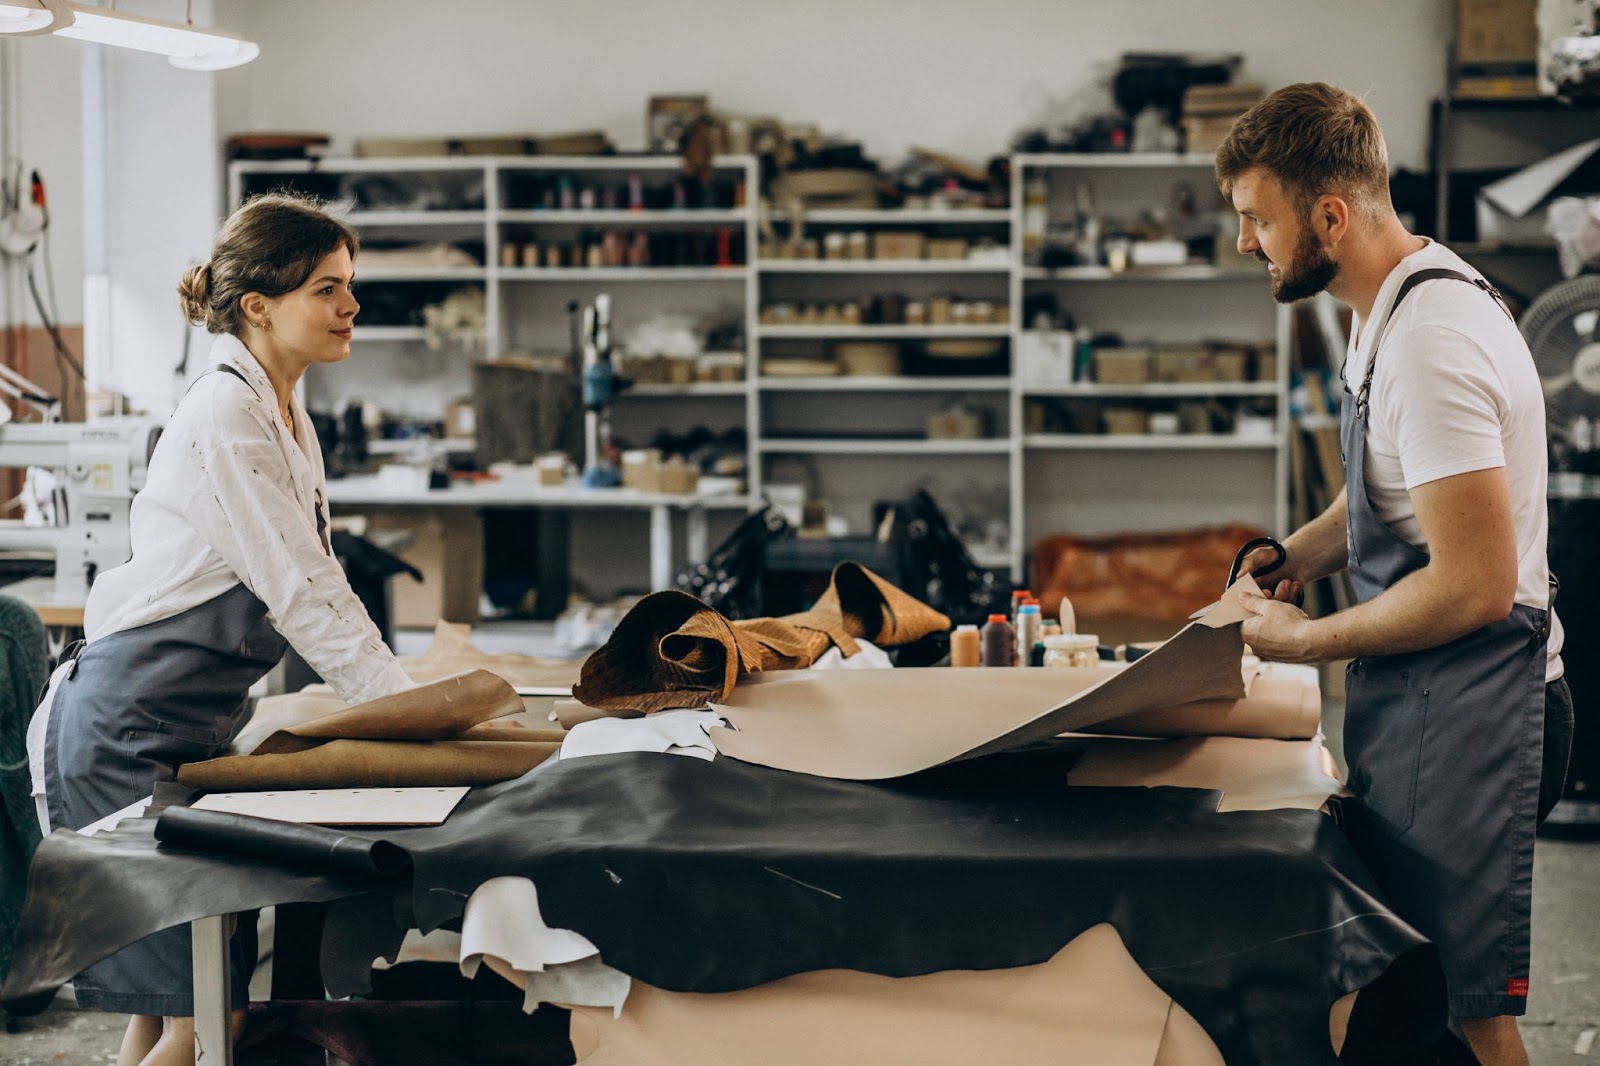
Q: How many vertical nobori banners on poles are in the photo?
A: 0